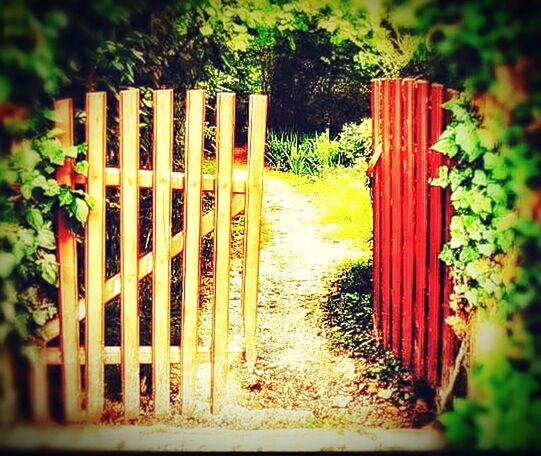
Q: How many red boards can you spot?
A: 7